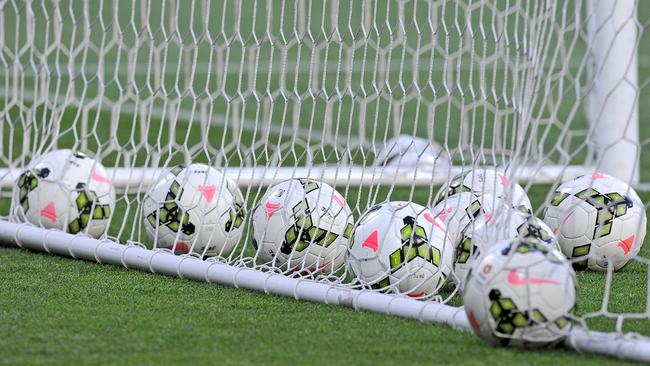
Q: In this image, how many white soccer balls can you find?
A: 9